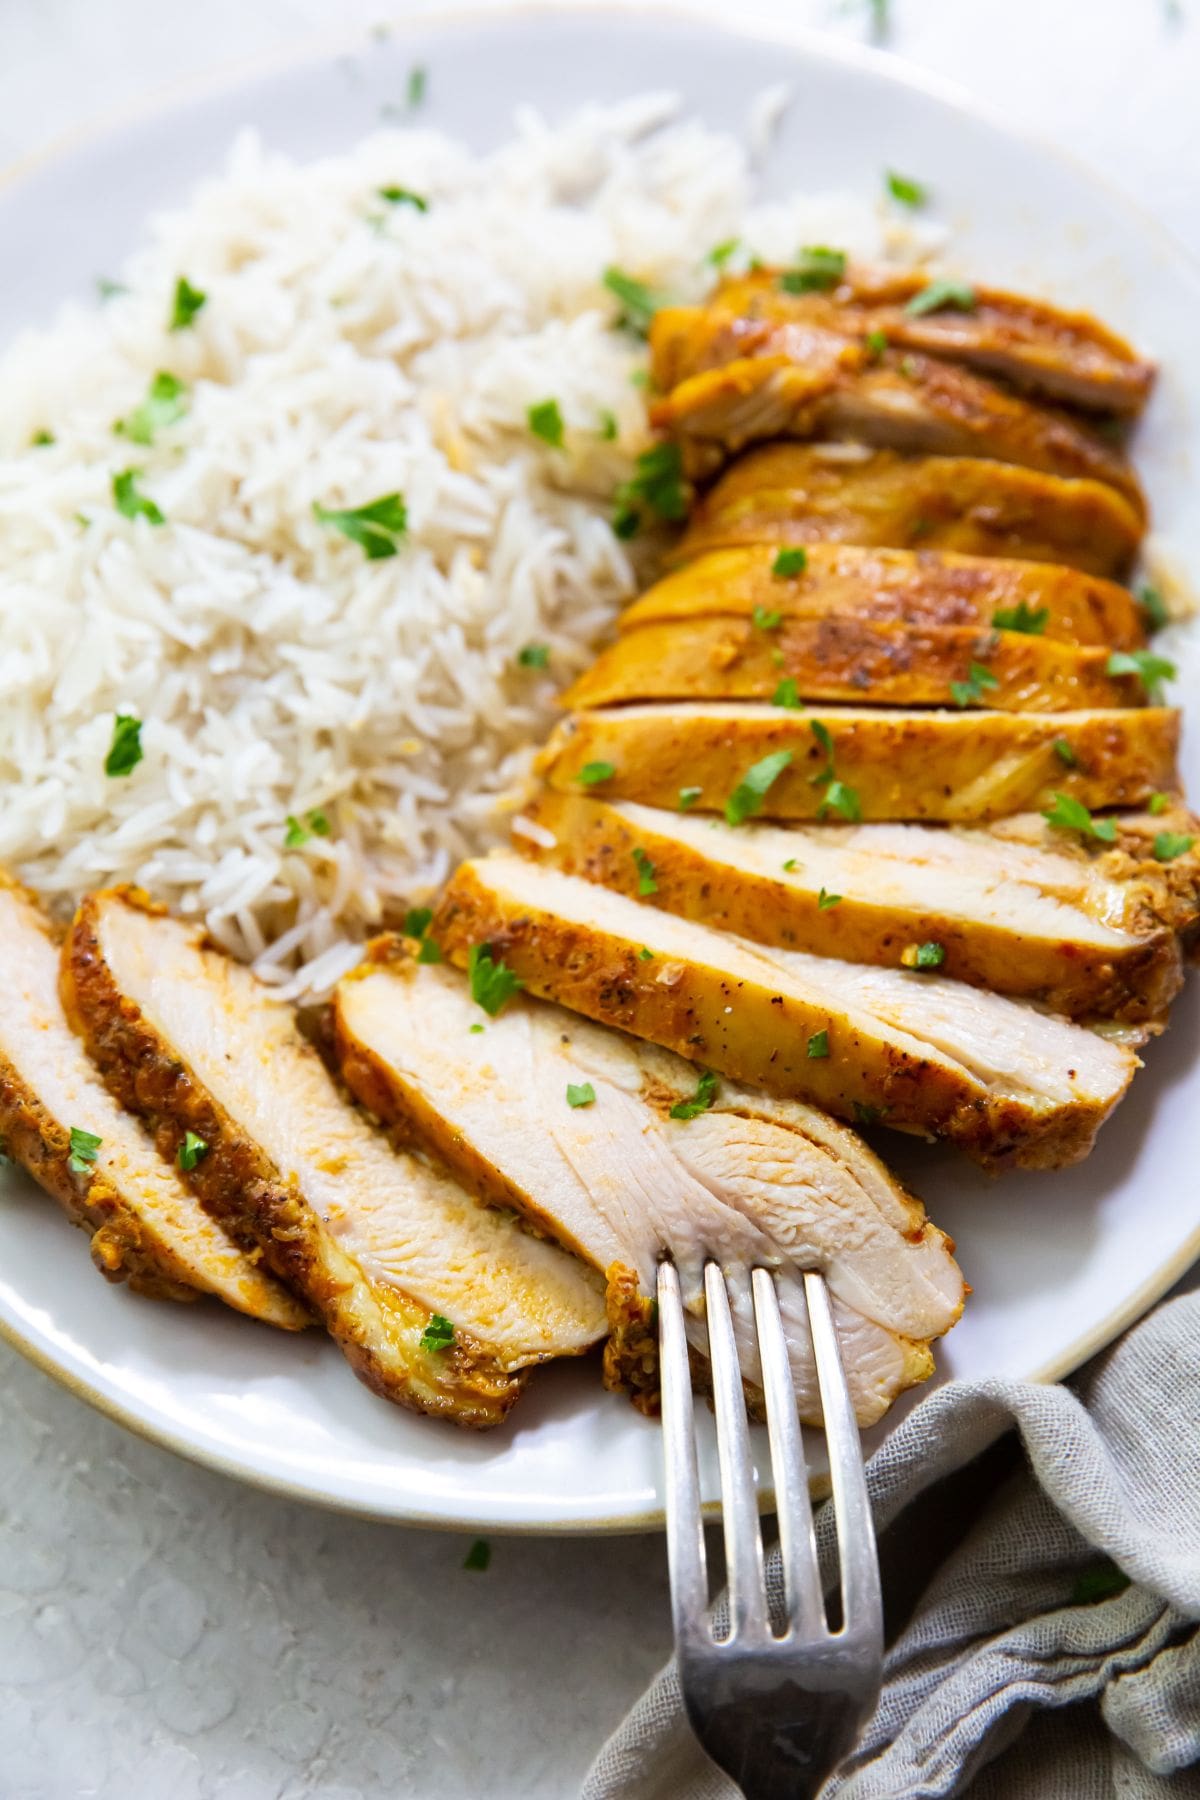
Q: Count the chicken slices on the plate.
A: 11